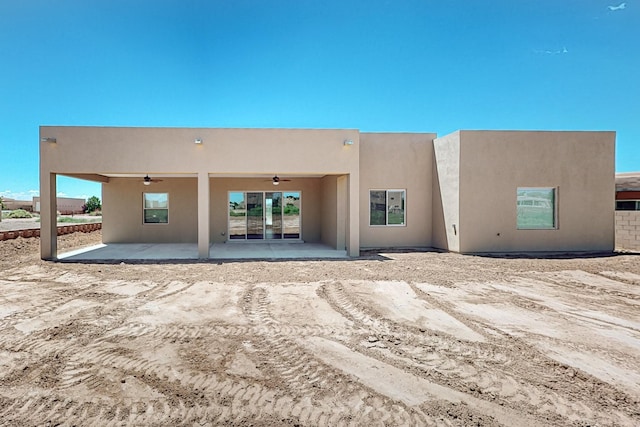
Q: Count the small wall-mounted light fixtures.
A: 3